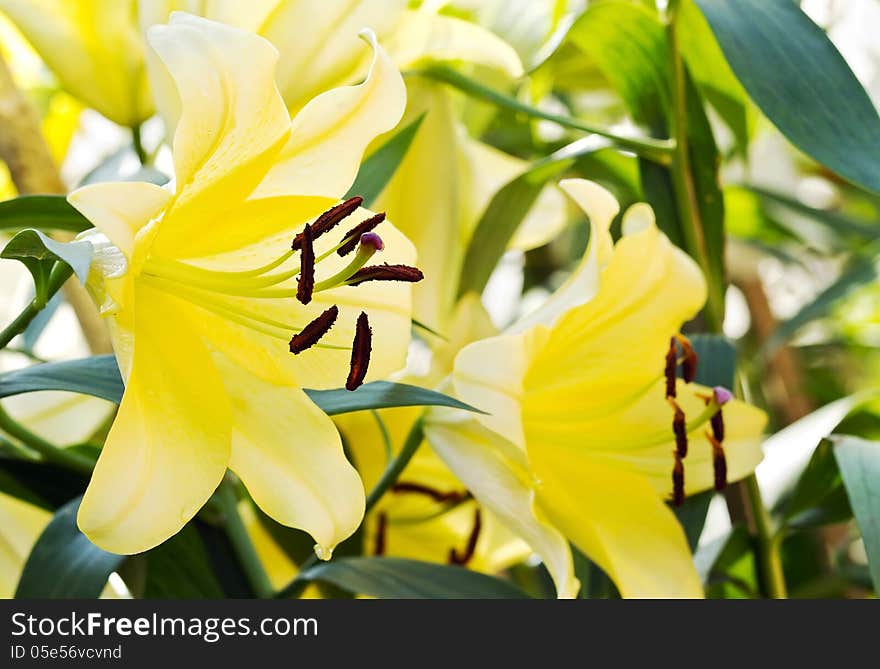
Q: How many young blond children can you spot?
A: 0